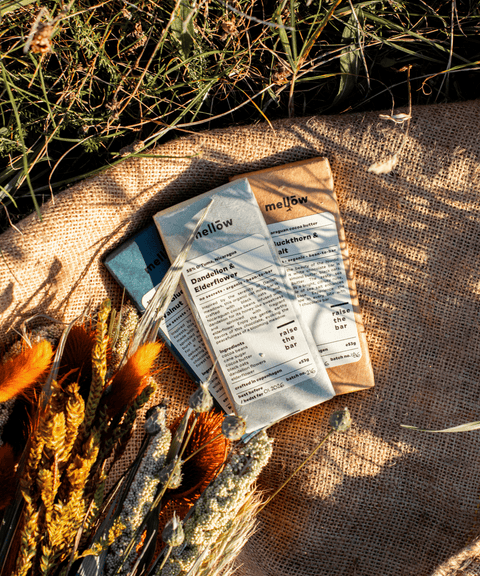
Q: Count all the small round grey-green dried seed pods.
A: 6